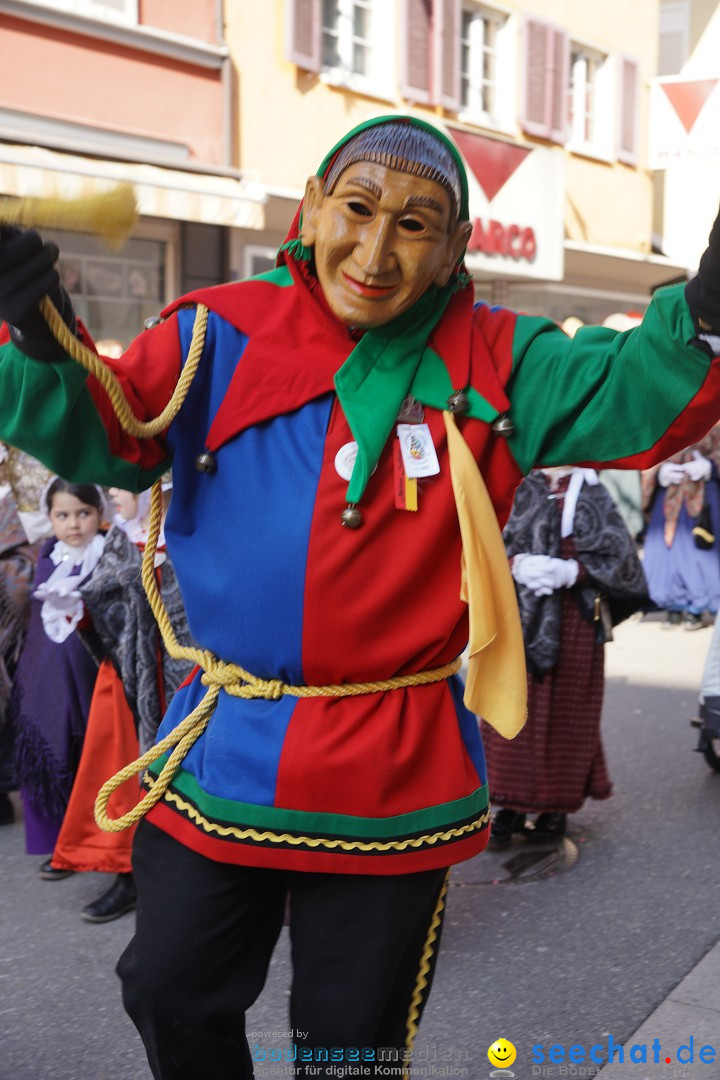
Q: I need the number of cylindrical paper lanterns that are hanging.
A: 0